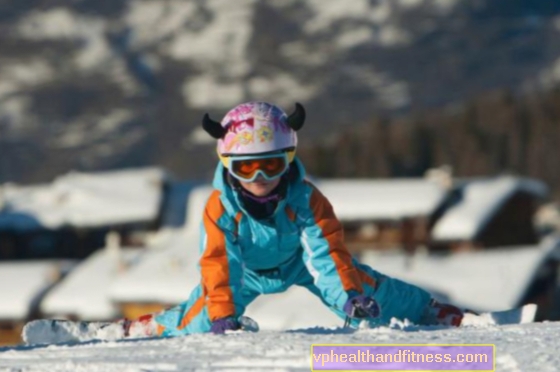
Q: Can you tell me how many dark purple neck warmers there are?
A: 1